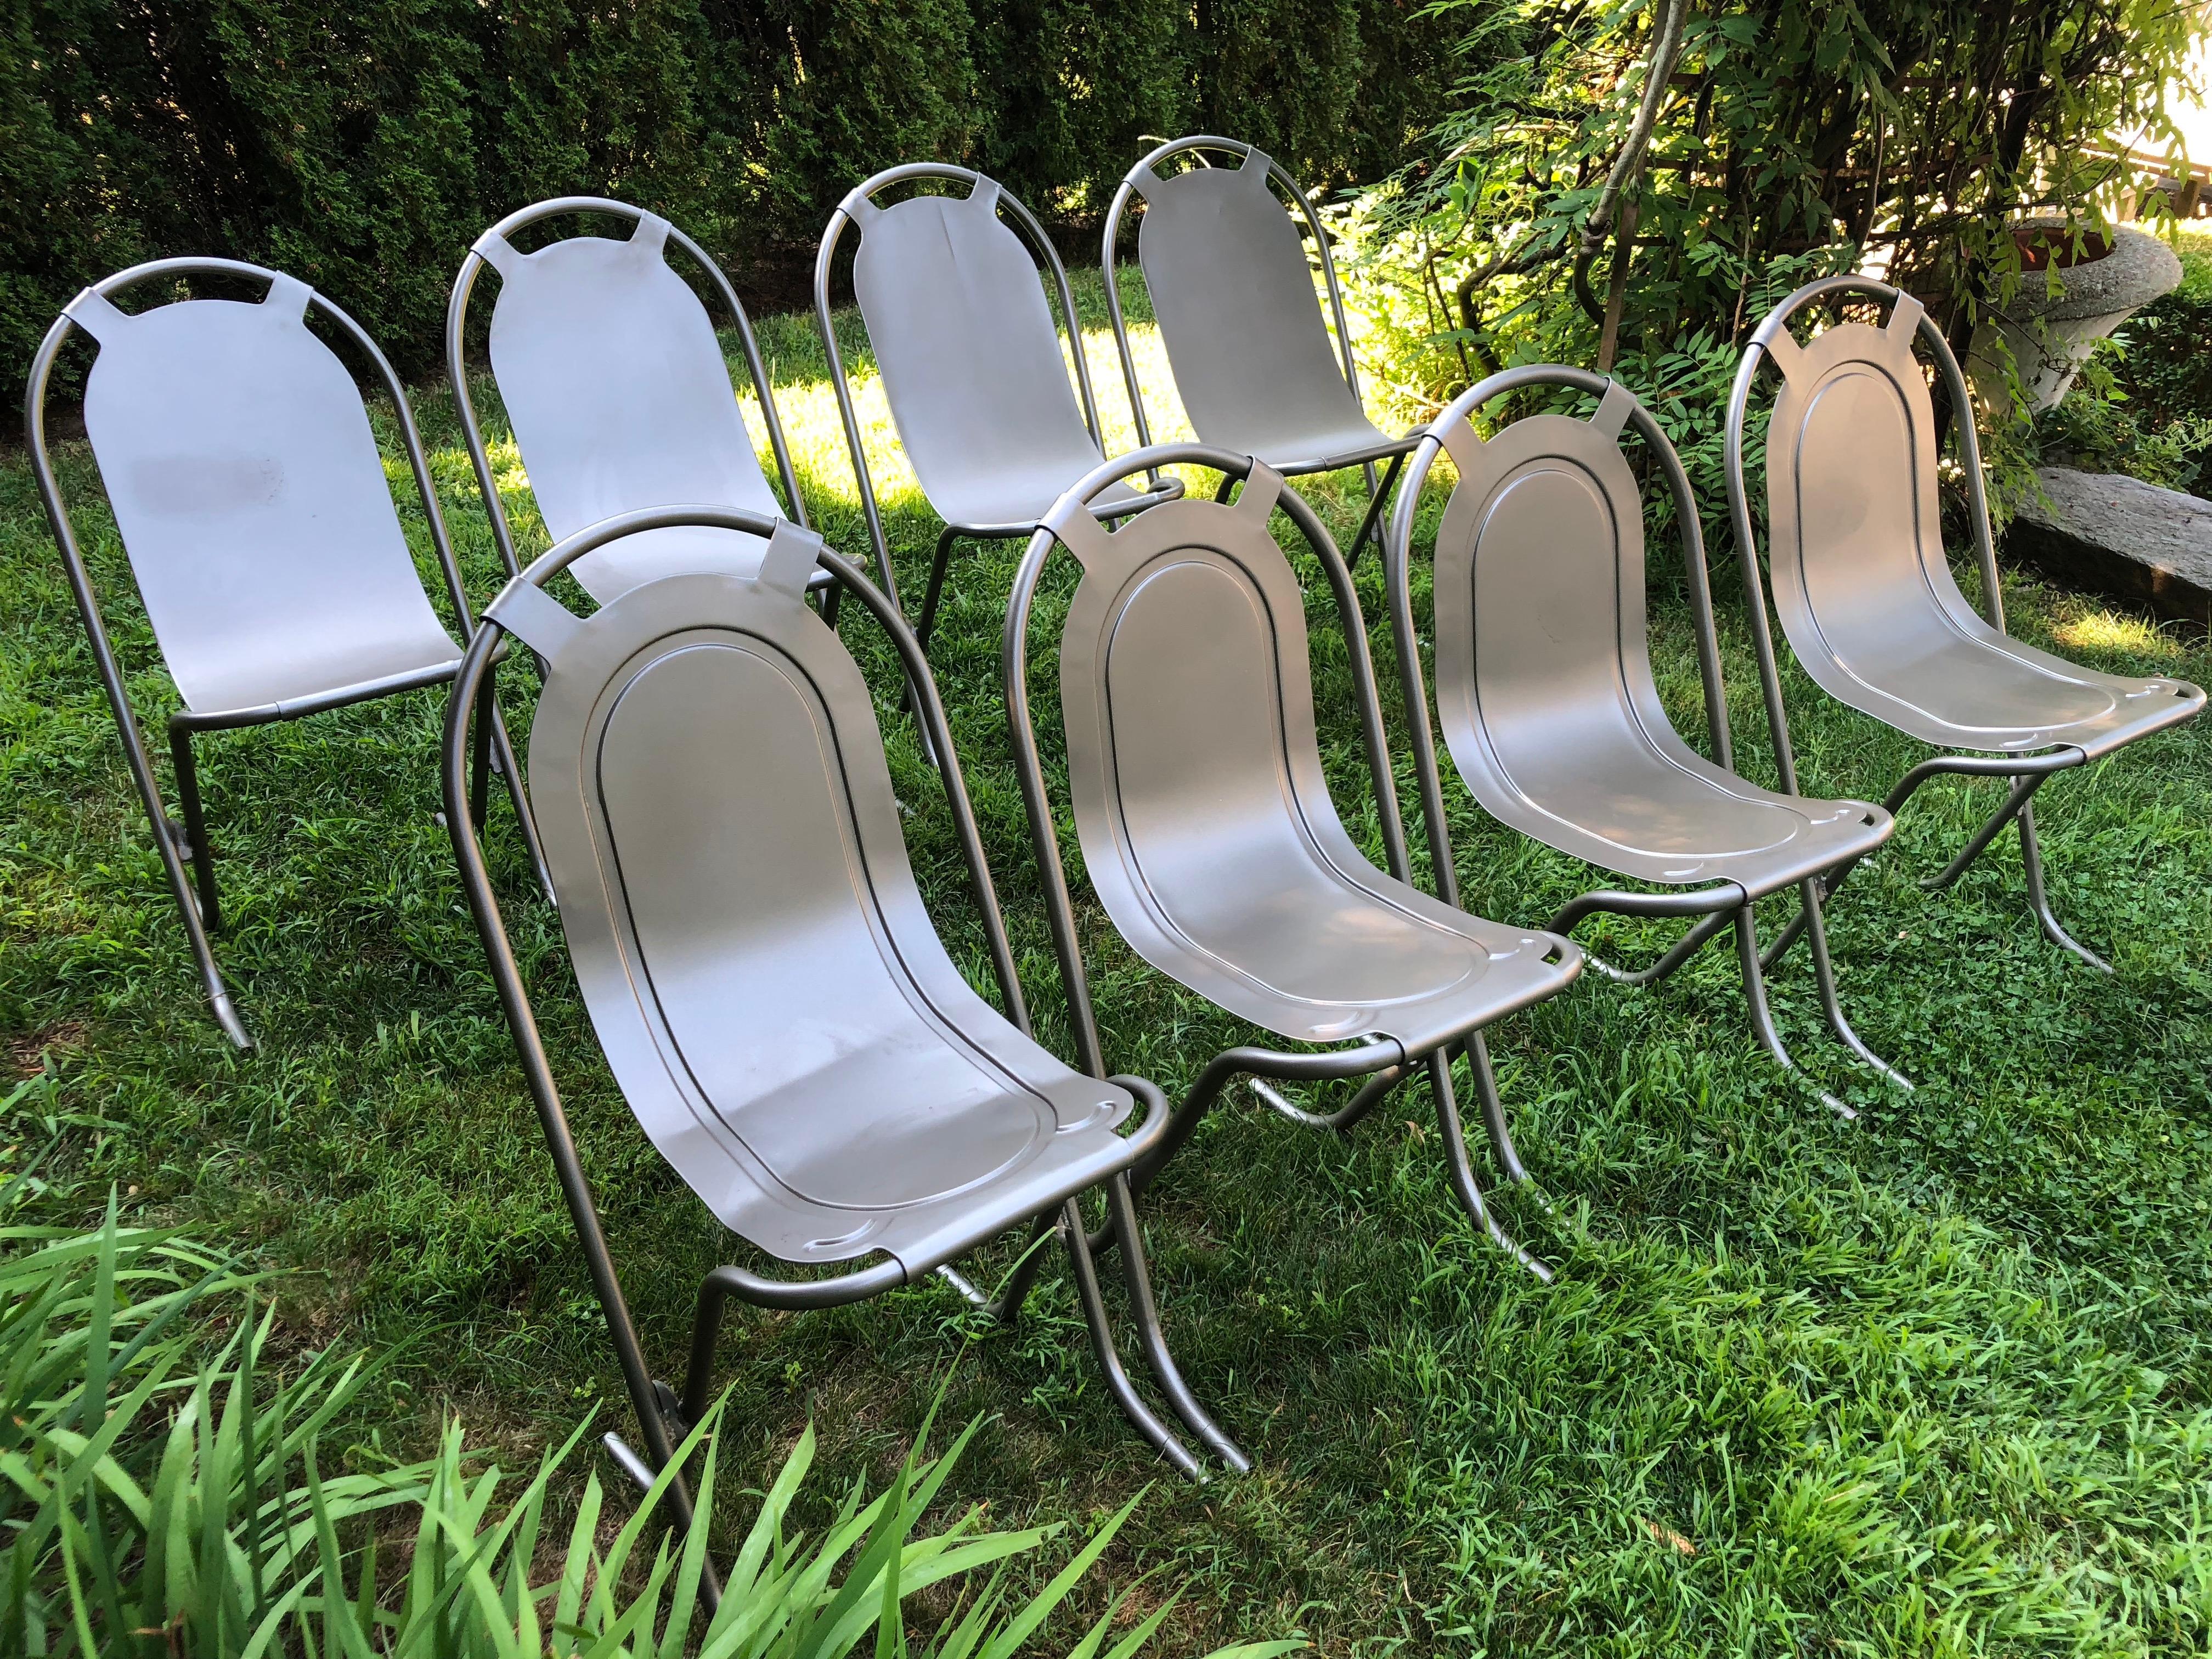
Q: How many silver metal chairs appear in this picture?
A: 8